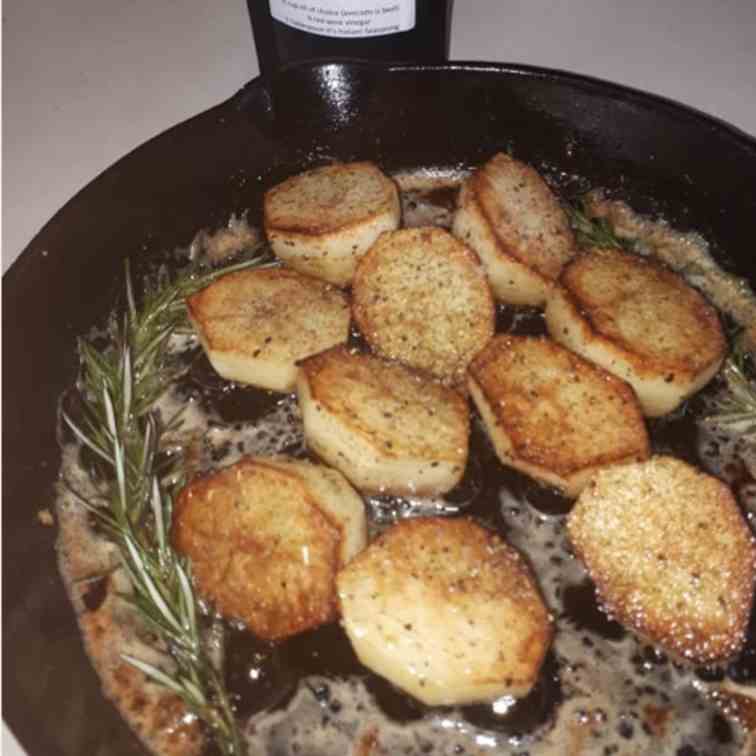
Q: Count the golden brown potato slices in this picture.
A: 10